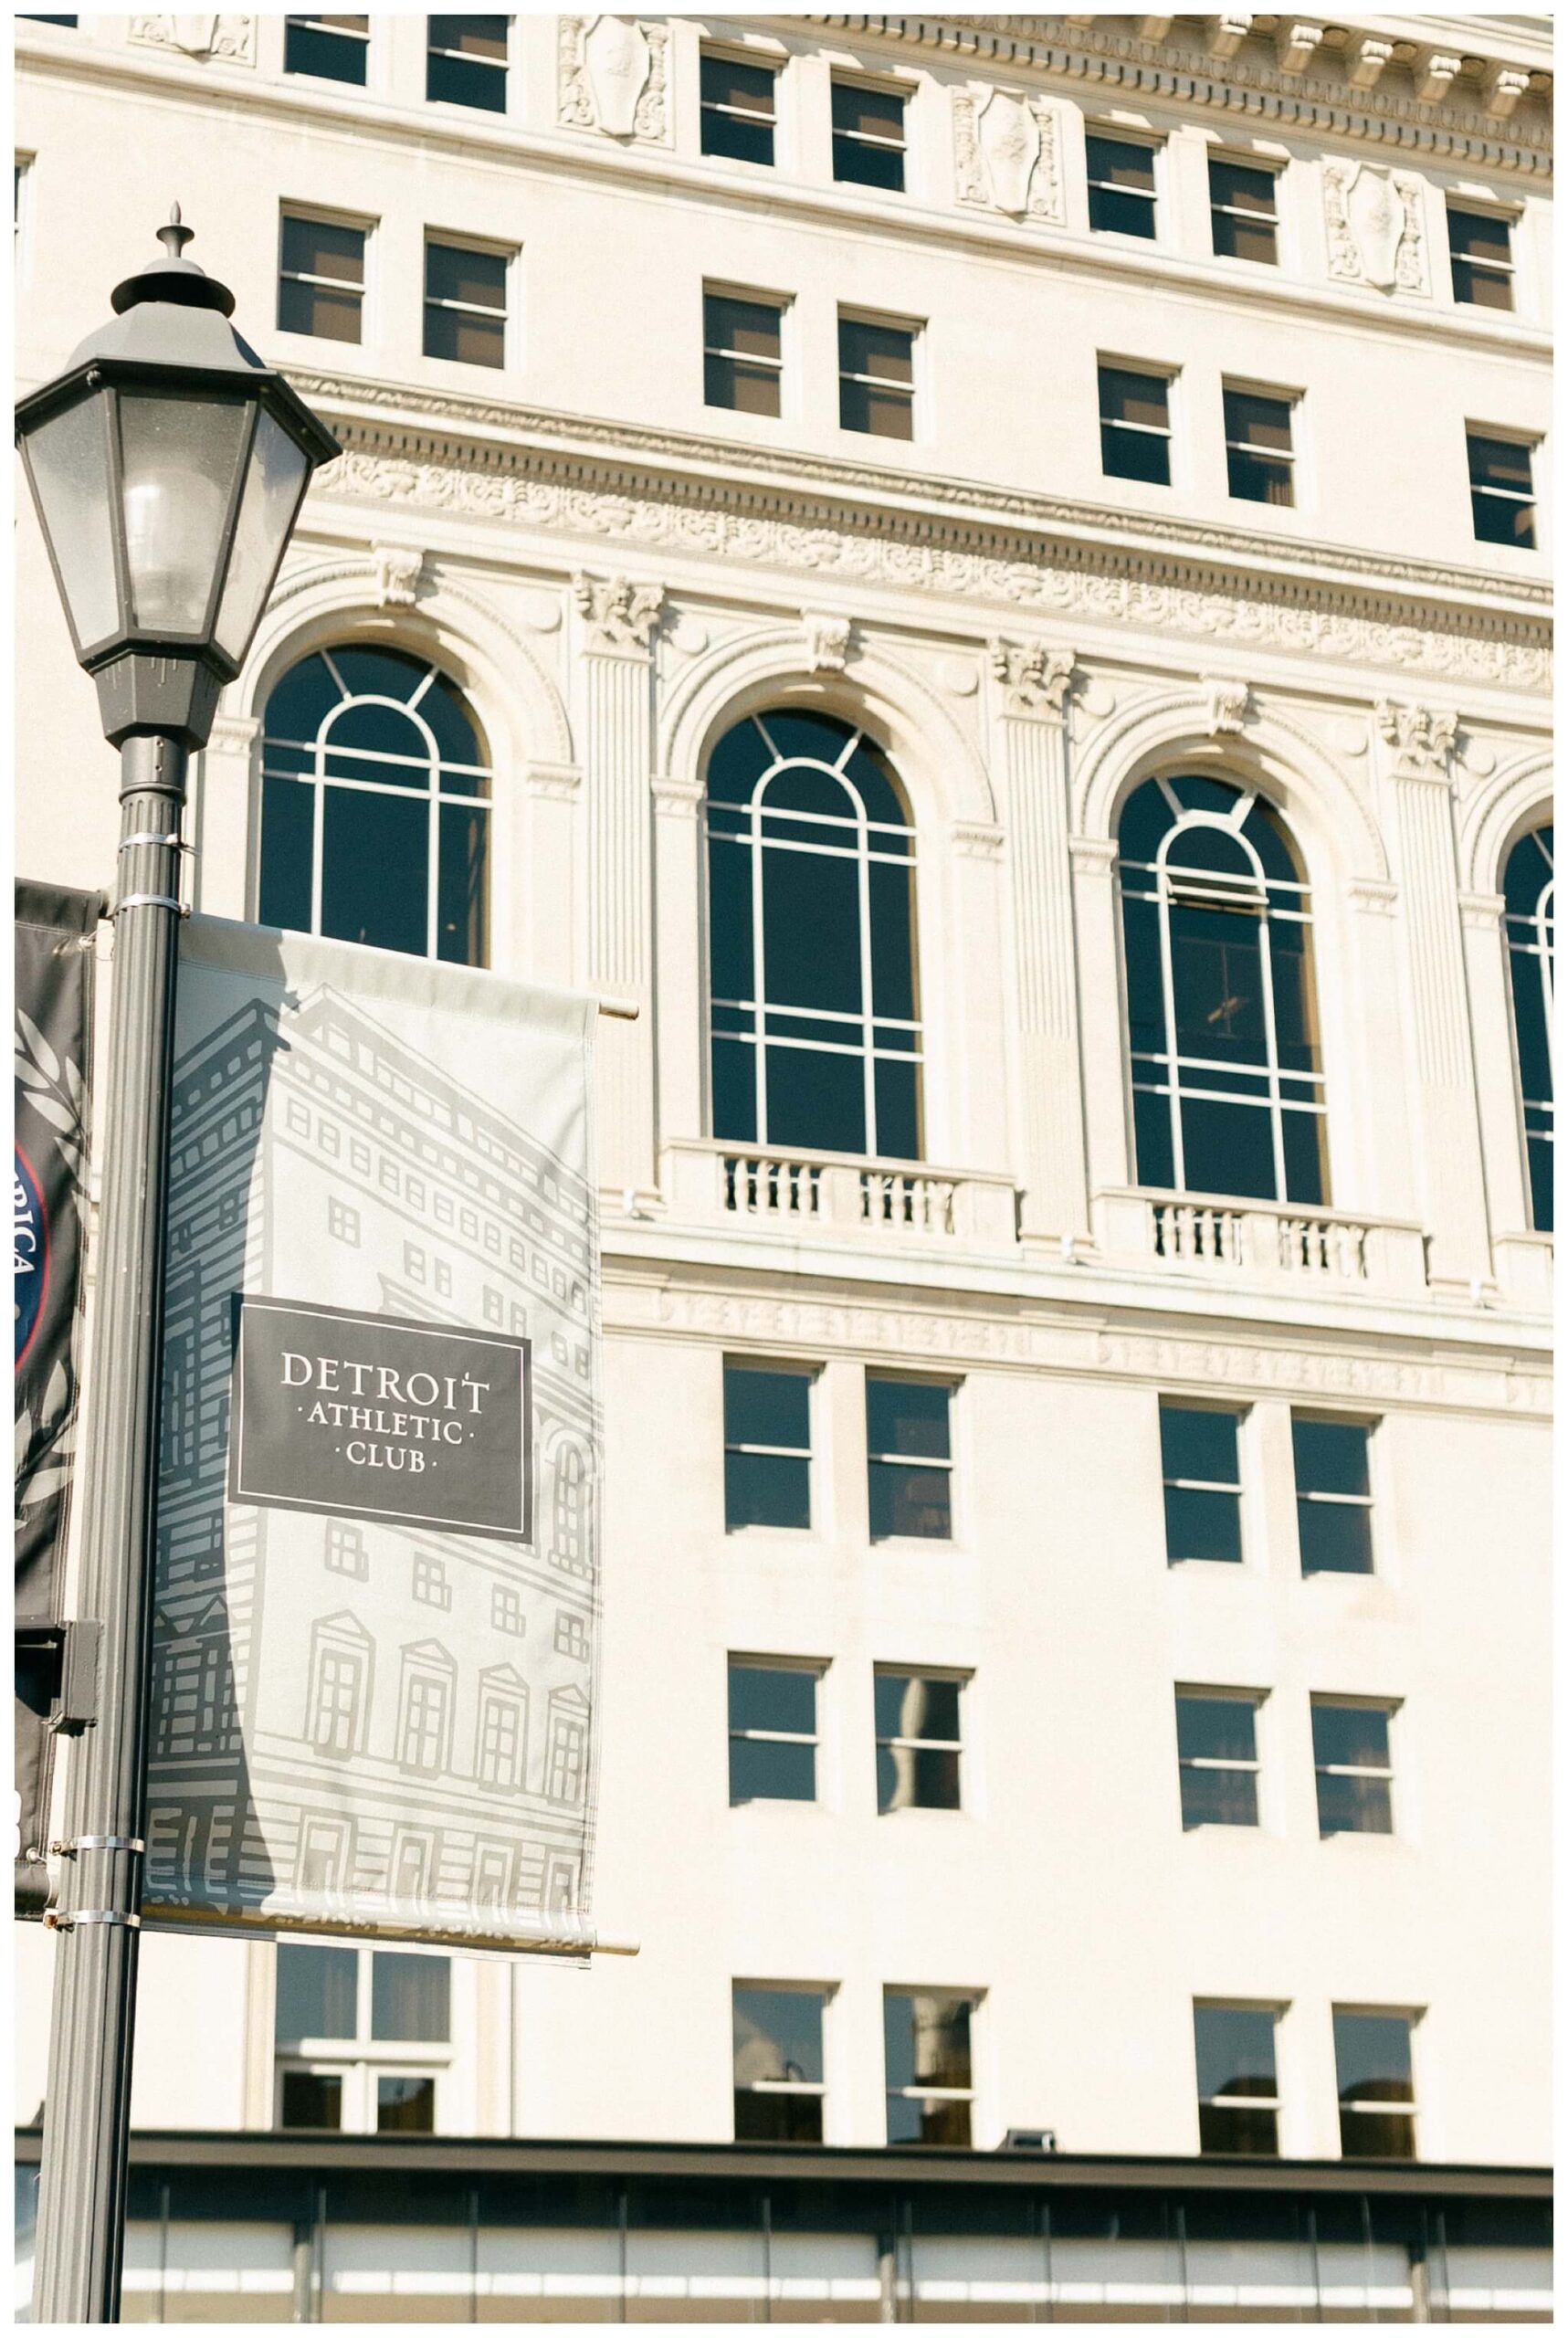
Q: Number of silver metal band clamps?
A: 4